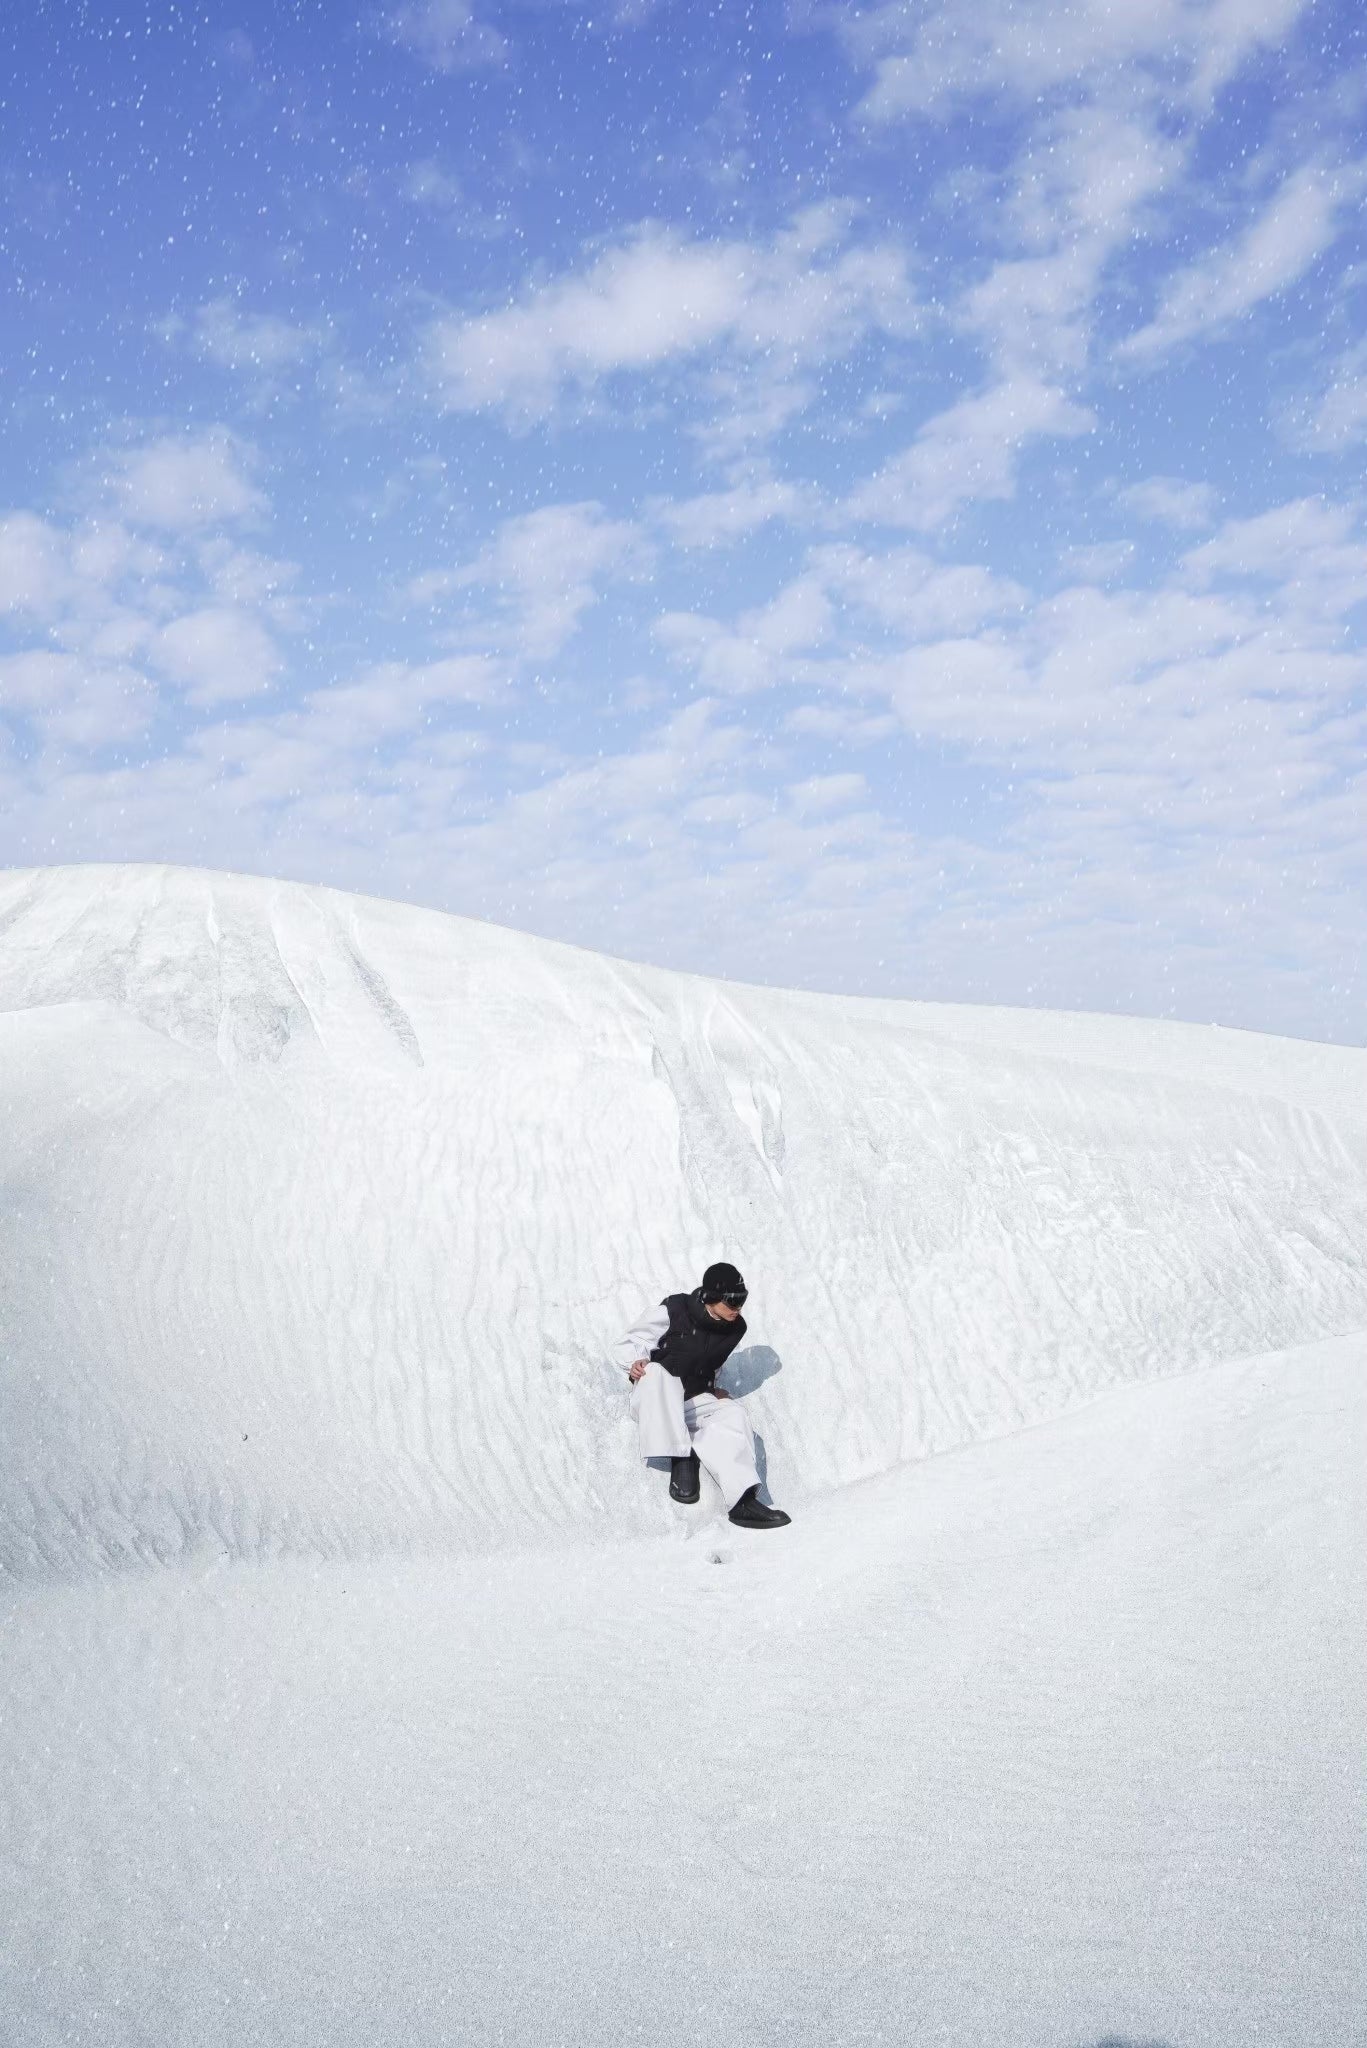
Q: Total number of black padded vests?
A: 1